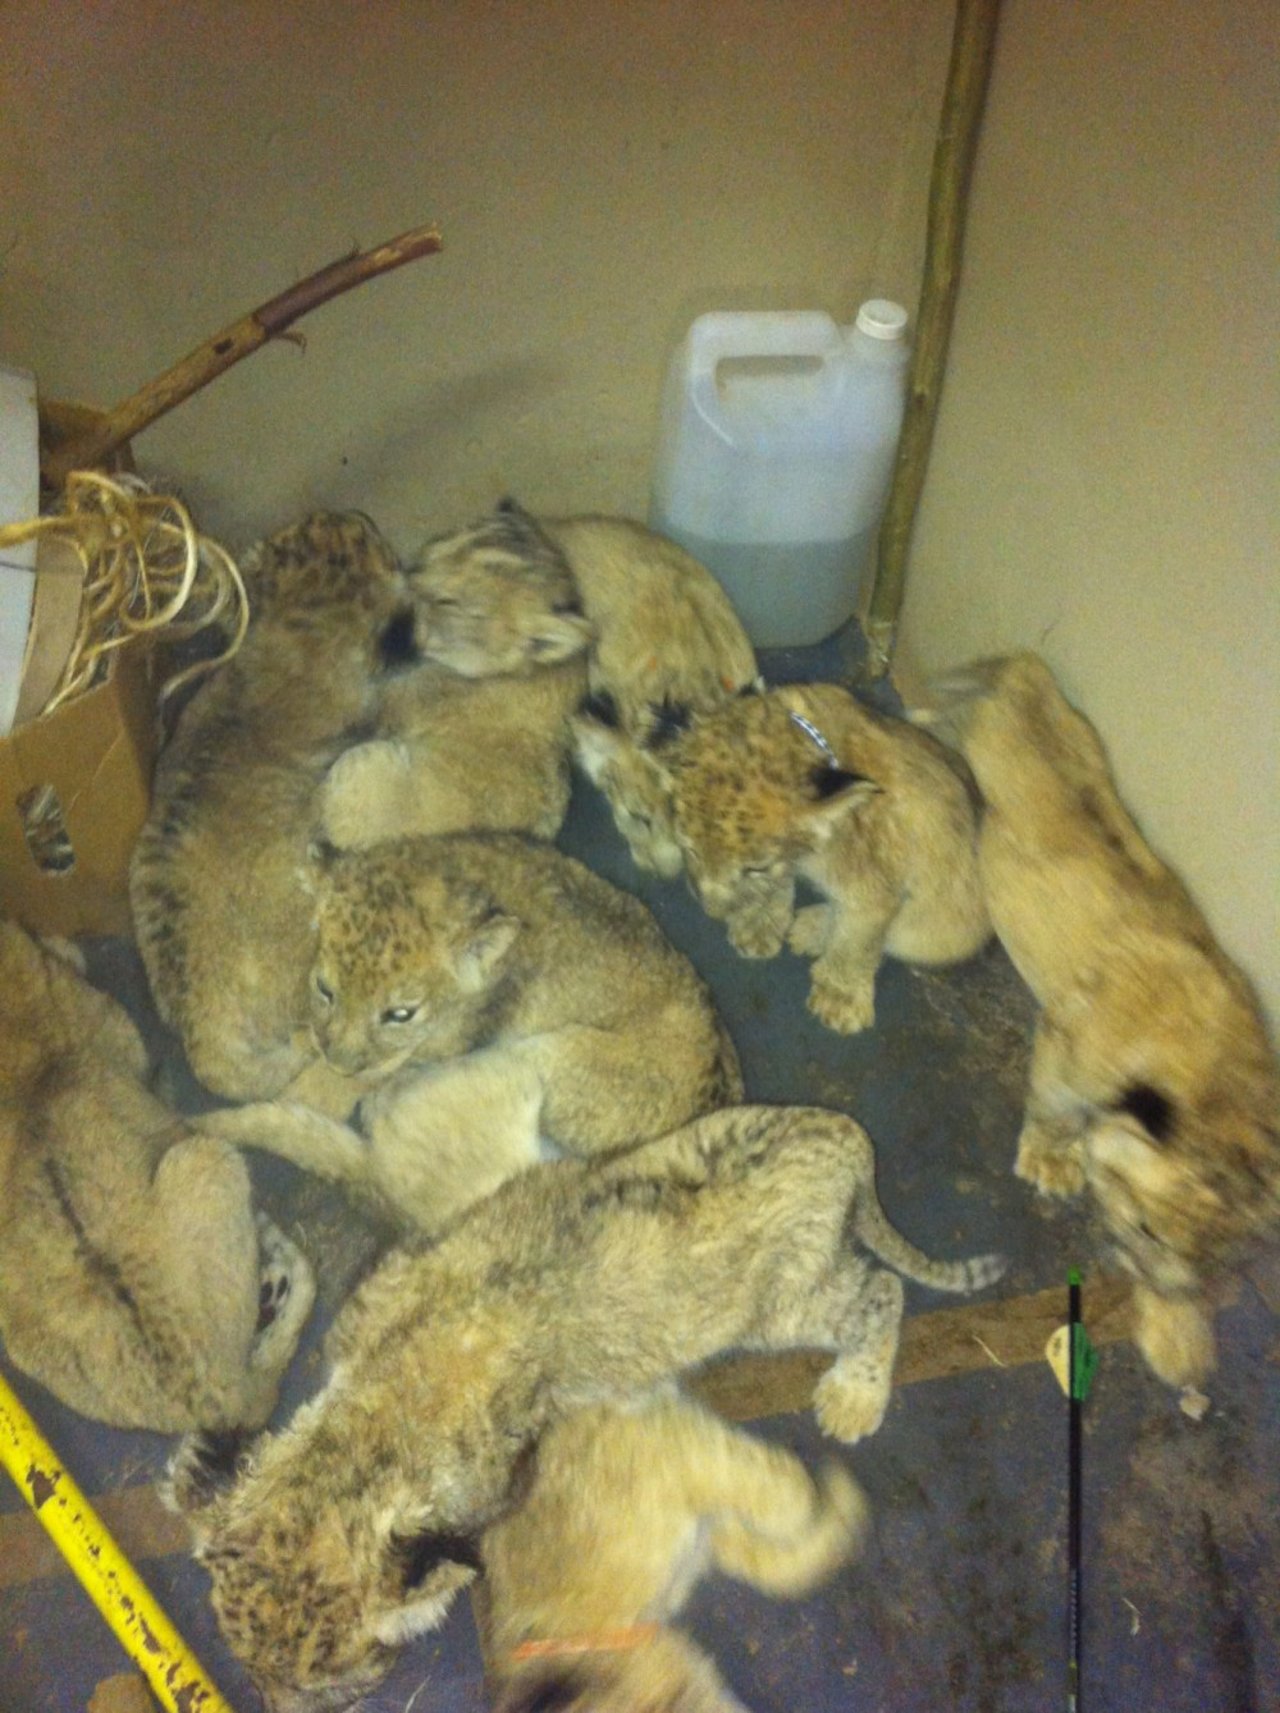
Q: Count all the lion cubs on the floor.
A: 9